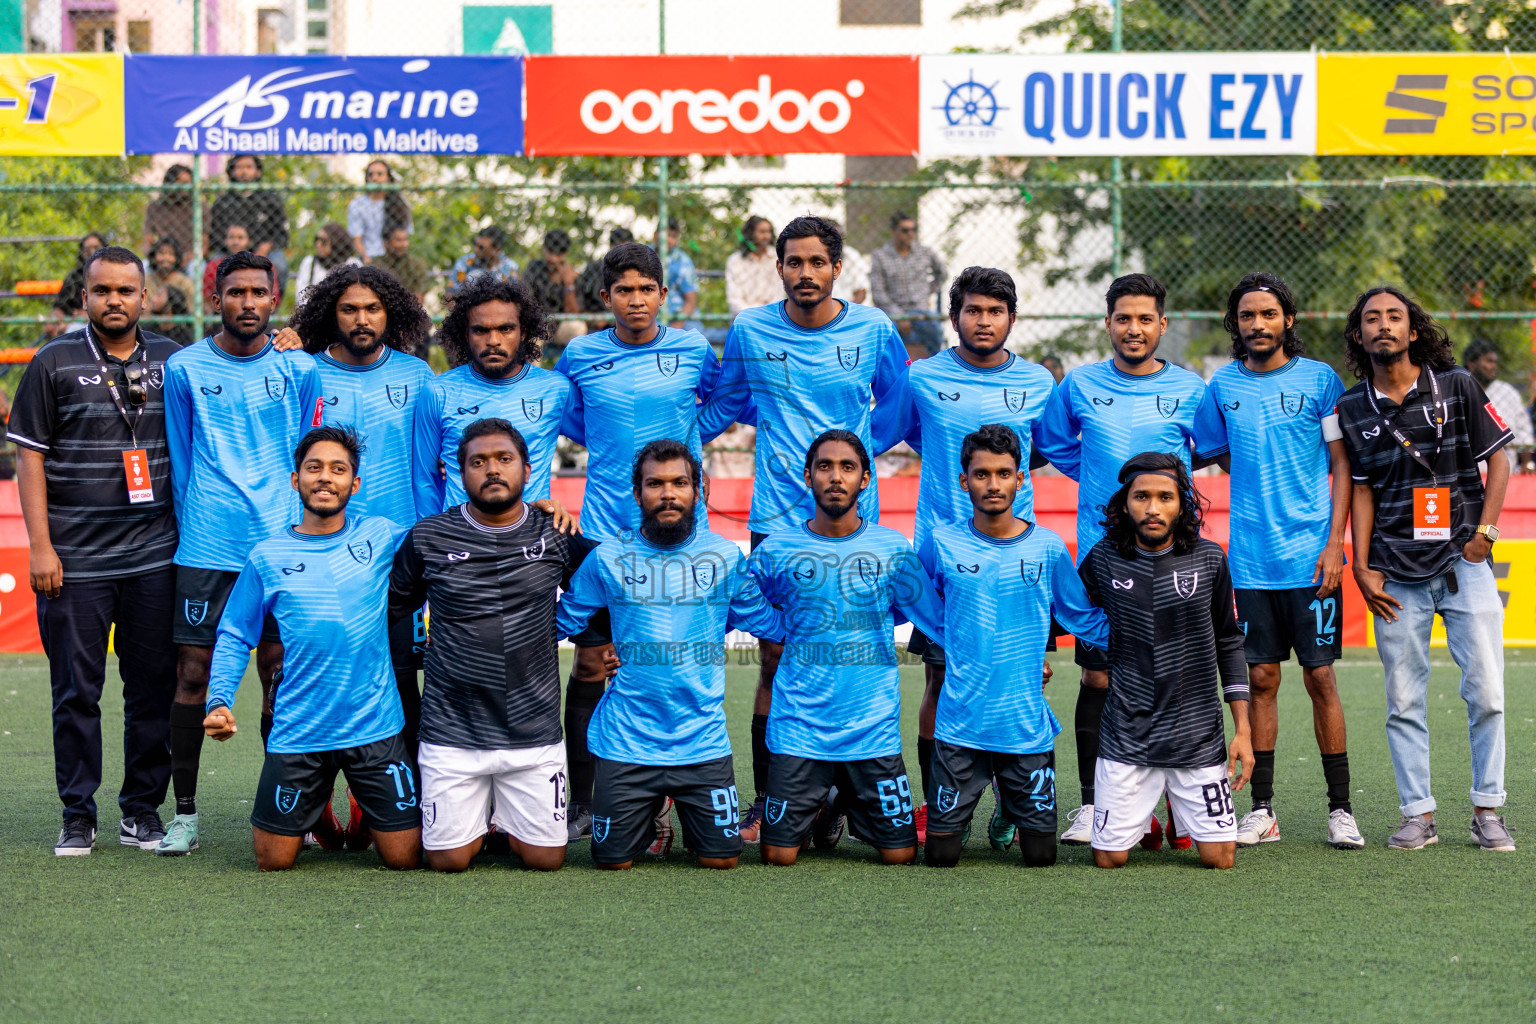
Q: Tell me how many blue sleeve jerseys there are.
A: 12